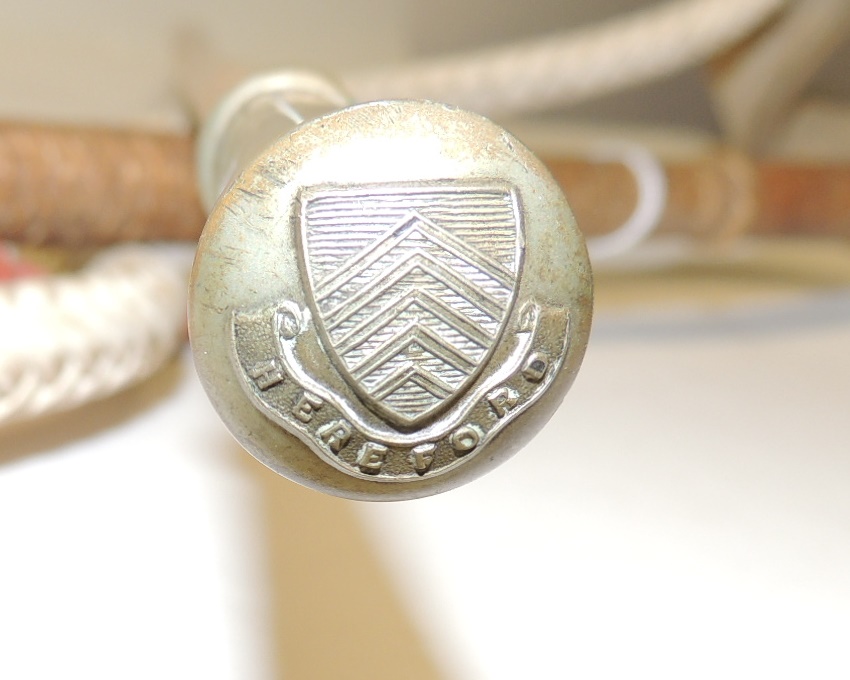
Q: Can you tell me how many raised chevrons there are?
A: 5